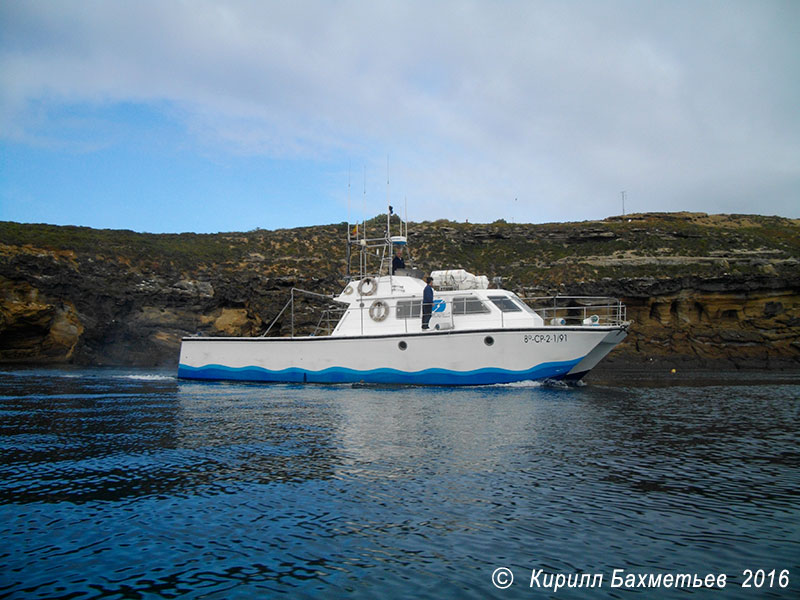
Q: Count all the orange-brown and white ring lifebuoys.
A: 2